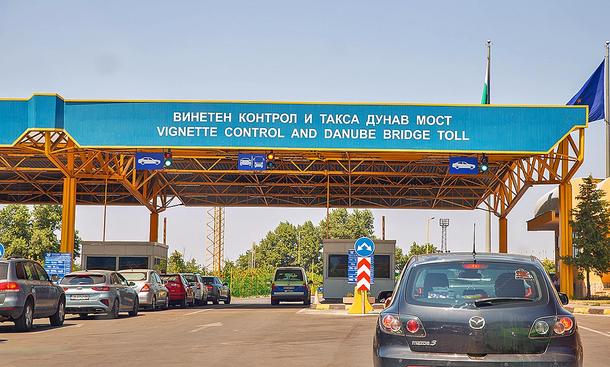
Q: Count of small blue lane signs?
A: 3